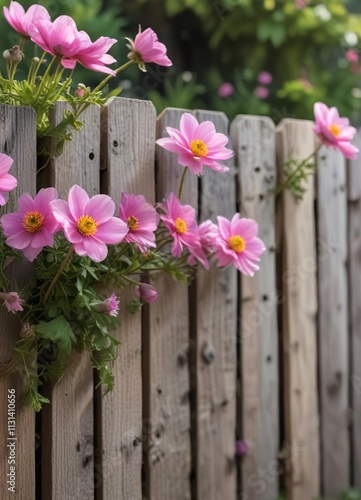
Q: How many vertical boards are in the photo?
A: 9